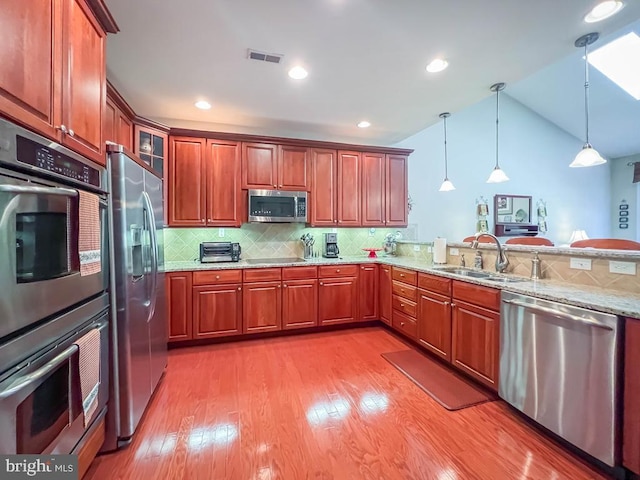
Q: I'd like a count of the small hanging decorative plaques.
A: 4